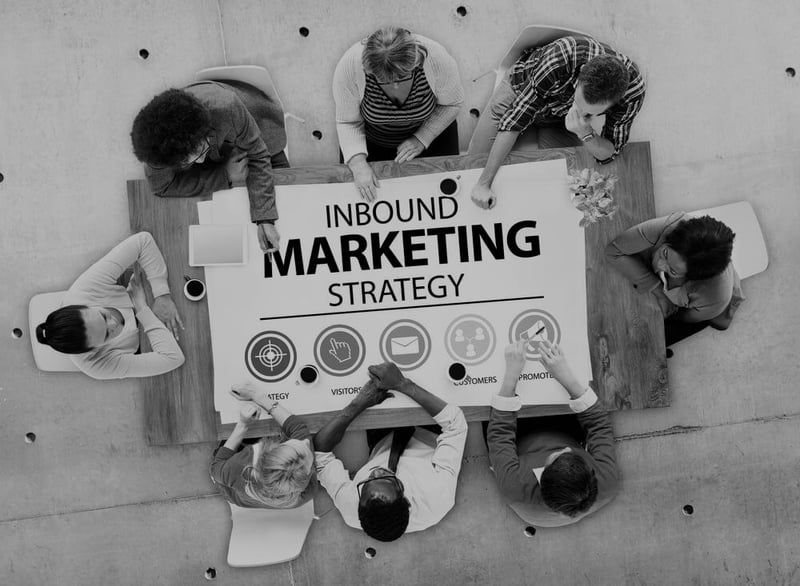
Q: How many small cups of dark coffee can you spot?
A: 4